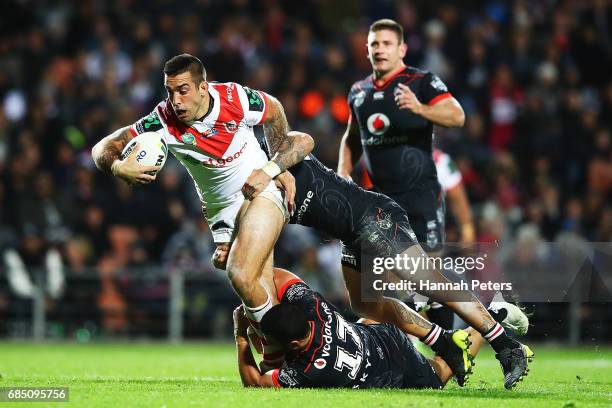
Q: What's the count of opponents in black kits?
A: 3